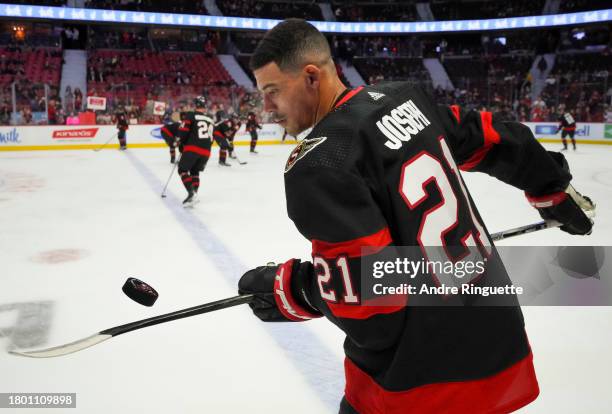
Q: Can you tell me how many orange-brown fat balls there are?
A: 0